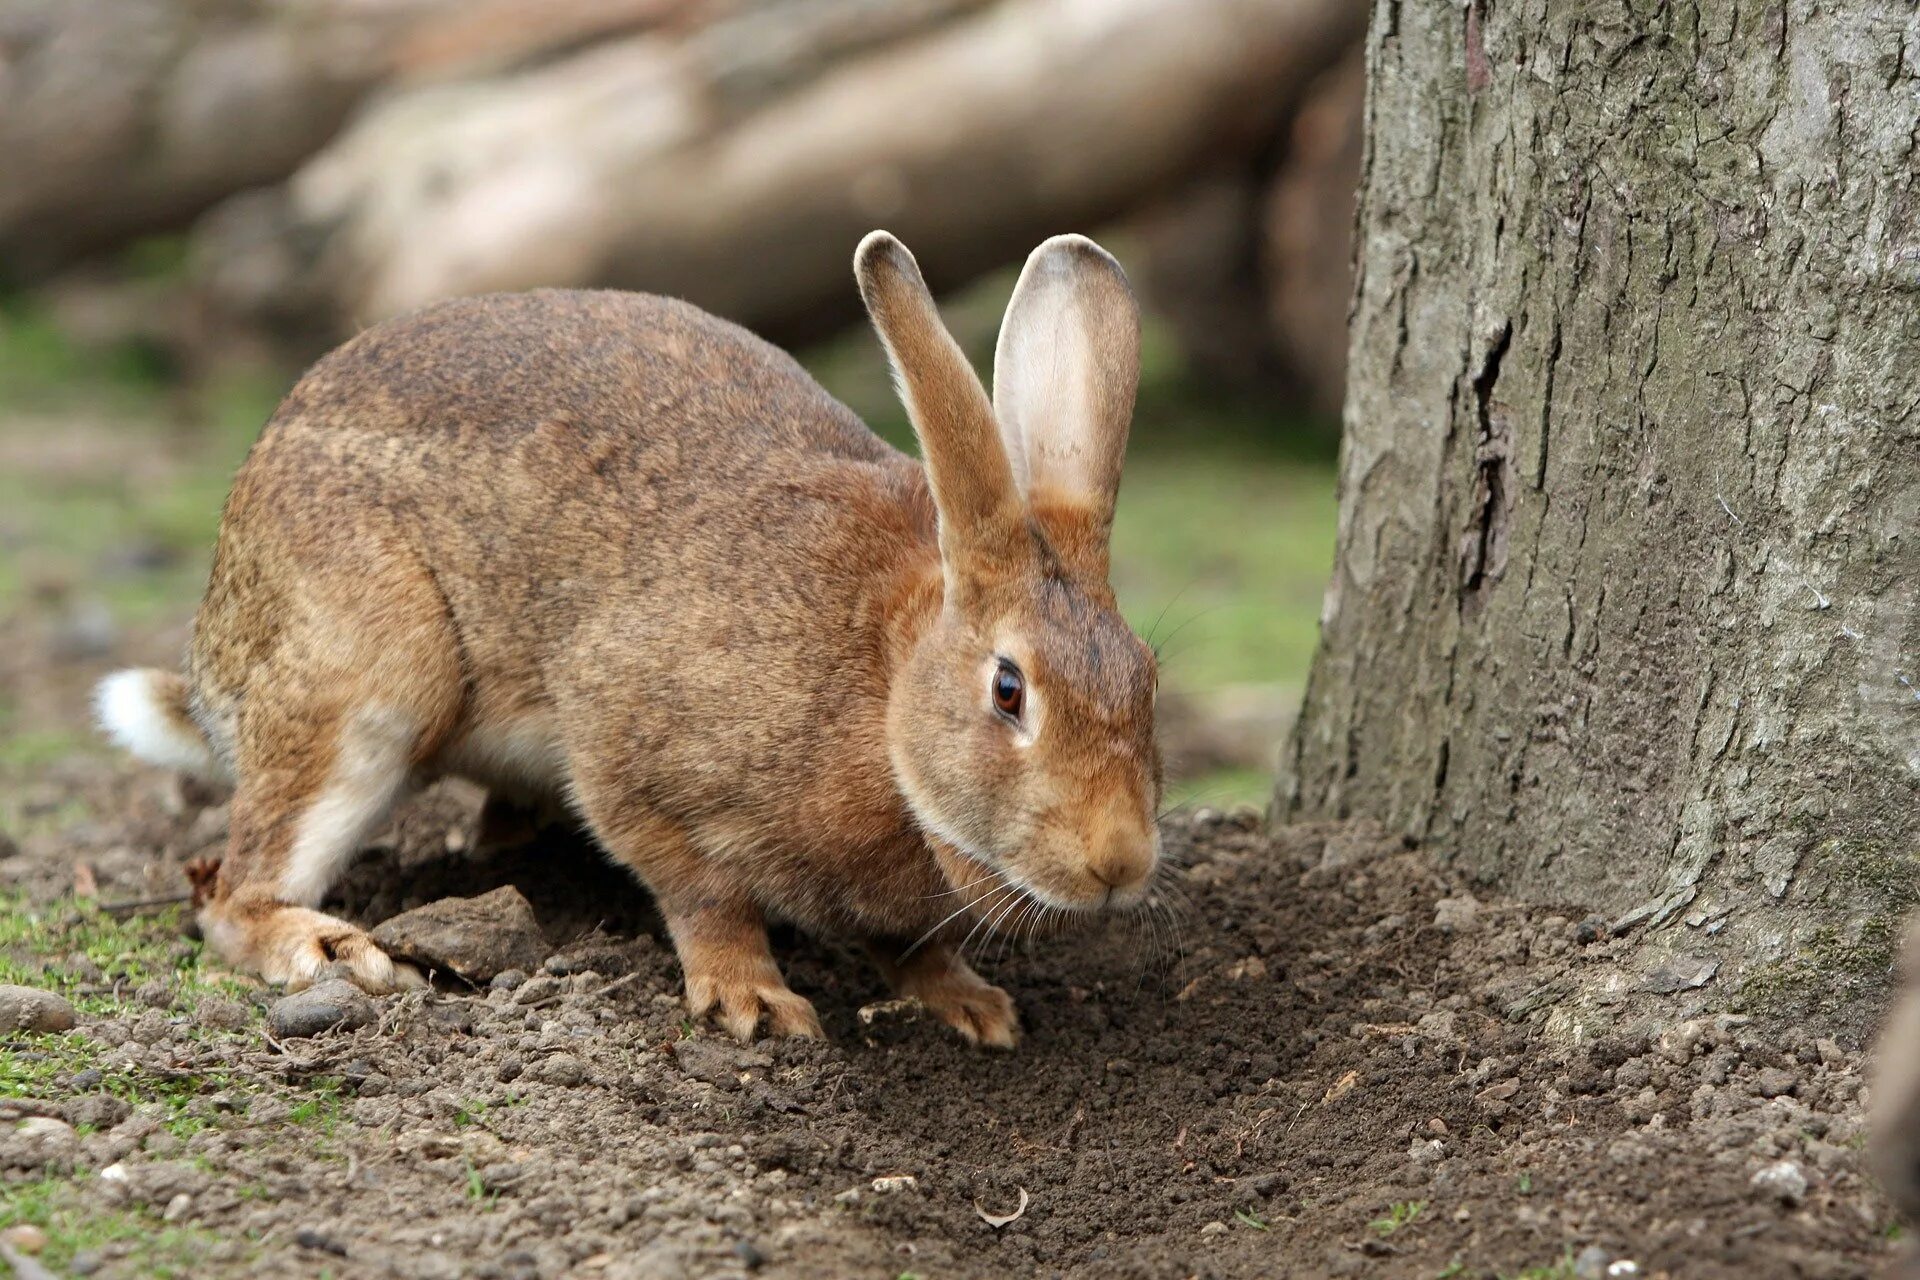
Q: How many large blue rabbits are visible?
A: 0